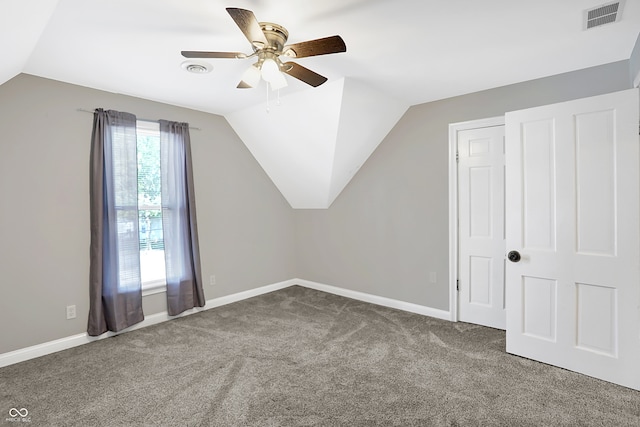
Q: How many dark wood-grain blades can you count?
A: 5